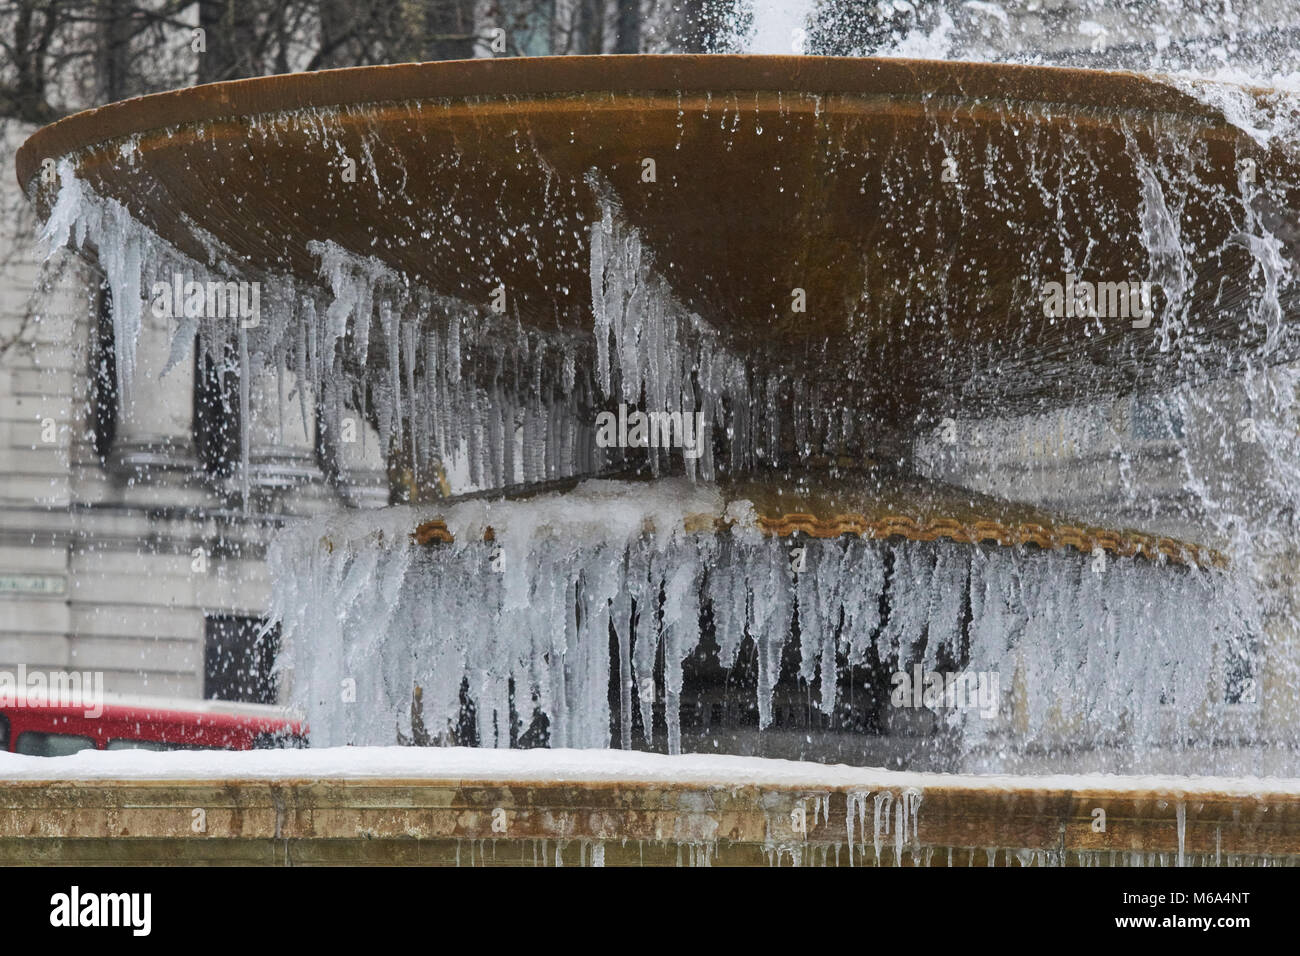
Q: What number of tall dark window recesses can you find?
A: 3